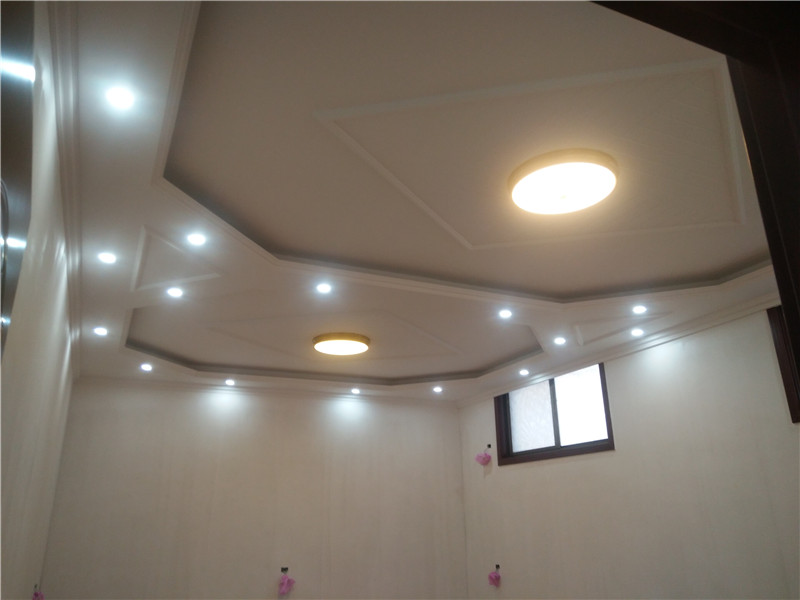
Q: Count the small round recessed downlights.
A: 15